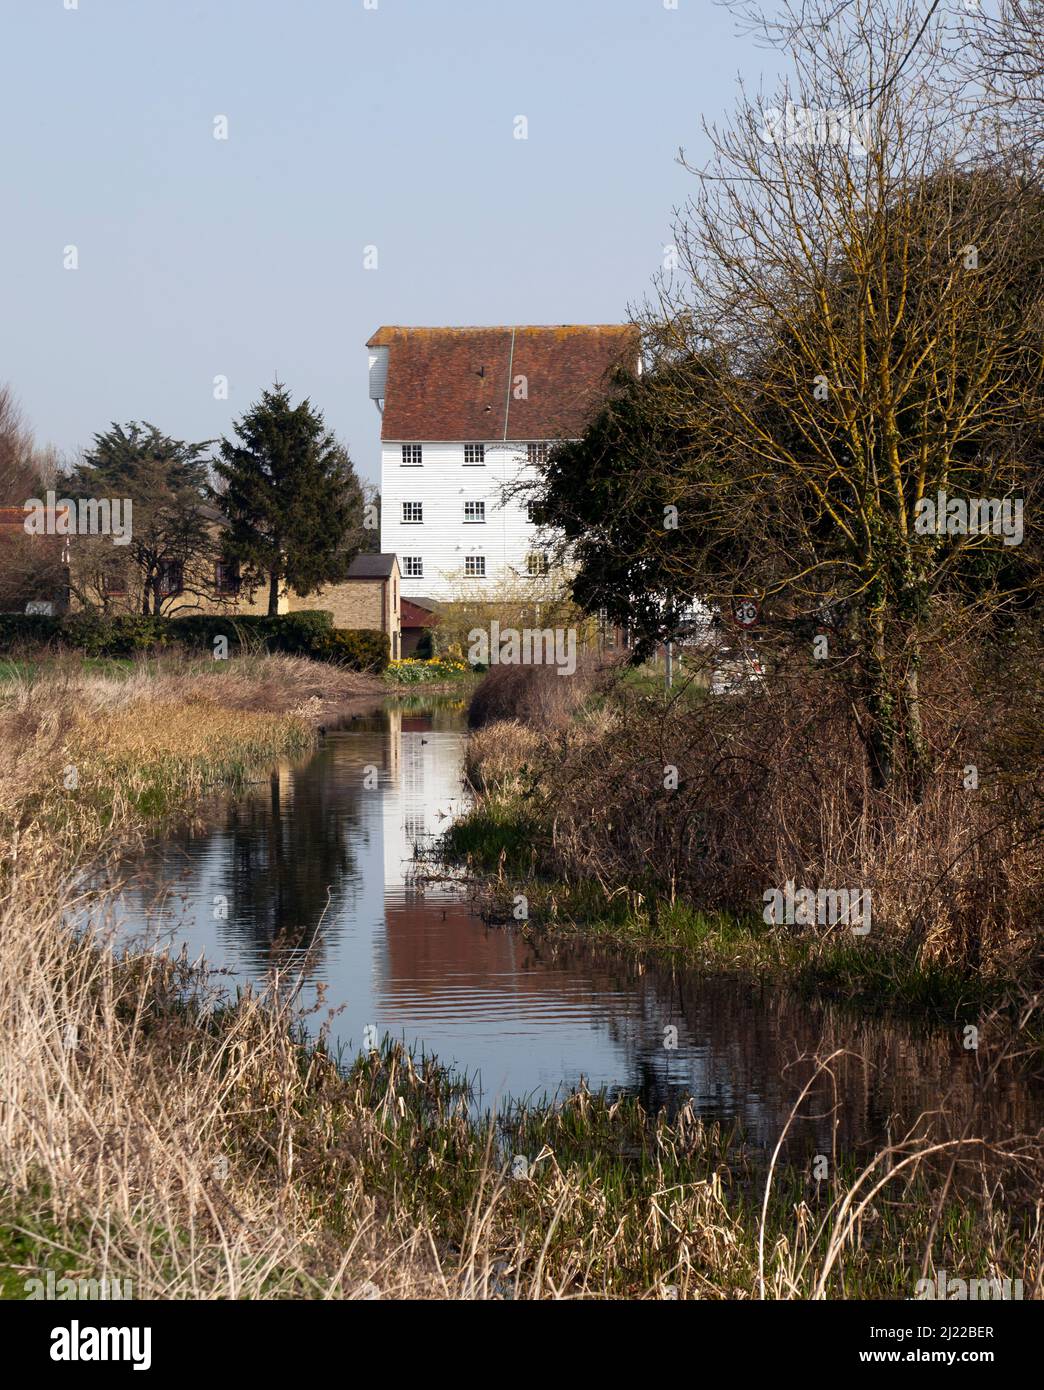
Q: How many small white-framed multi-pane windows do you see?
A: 9